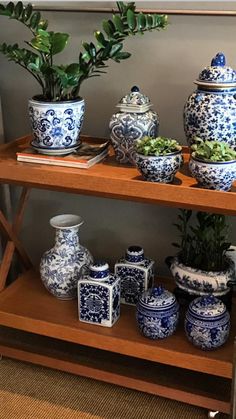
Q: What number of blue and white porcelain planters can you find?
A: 4